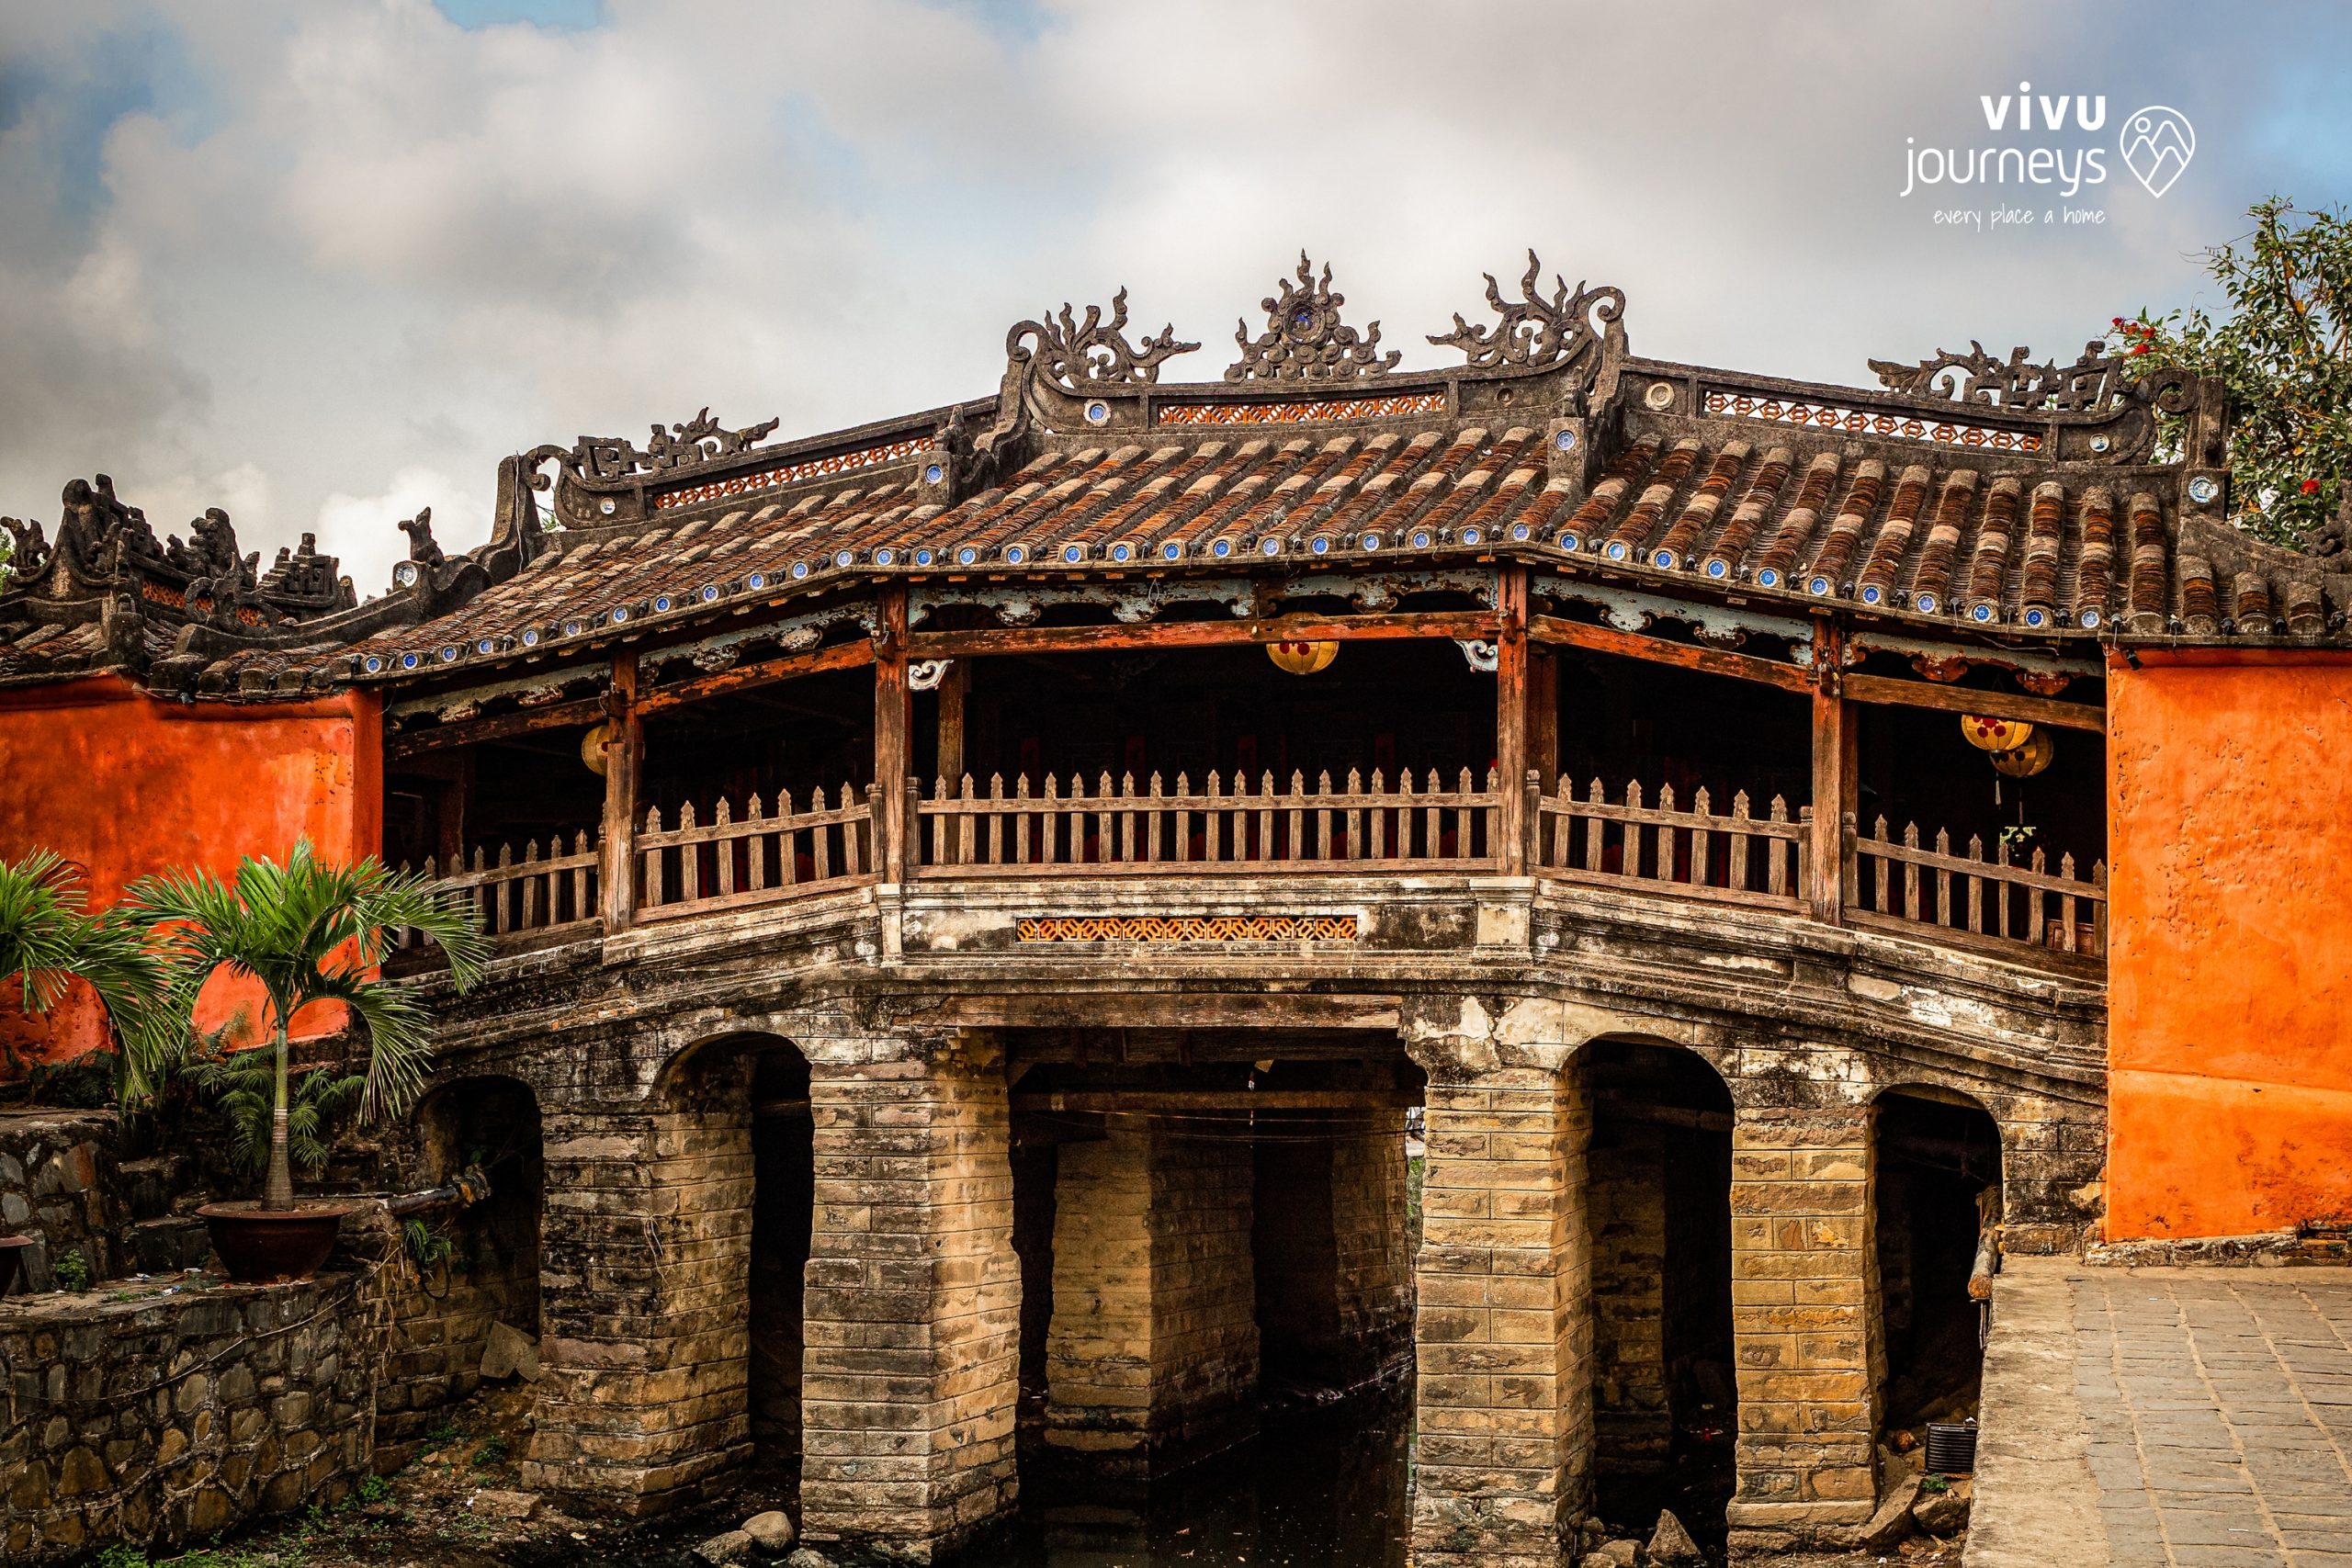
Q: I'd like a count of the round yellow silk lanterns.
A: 4